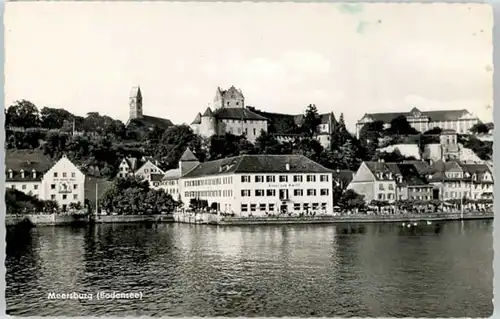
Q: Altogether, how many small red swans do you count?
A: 0